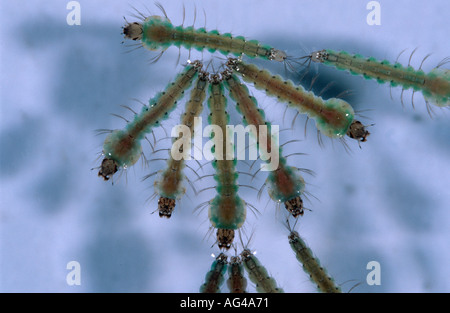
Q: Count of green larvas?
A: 11